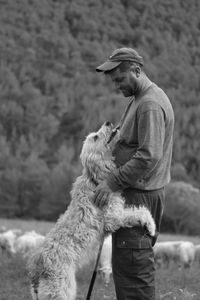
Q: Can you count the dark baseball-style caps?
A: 1